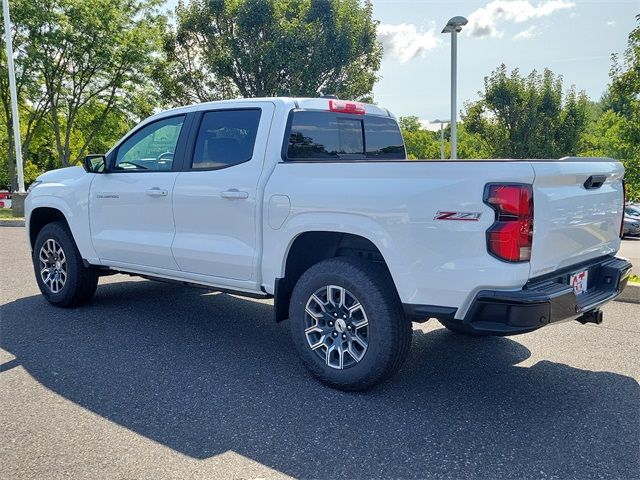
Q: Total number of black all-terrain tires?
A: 2